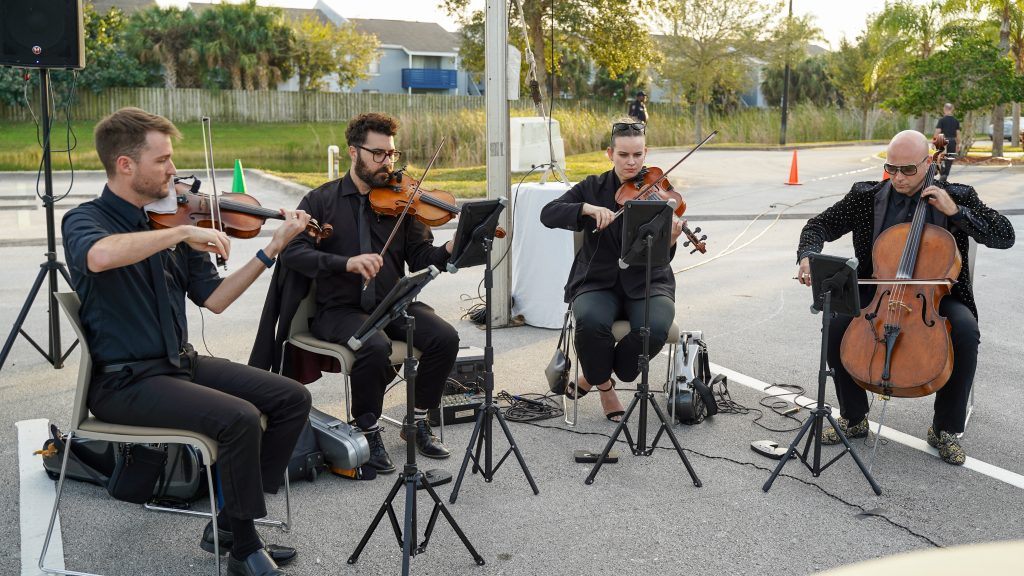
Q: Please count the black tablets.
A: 4